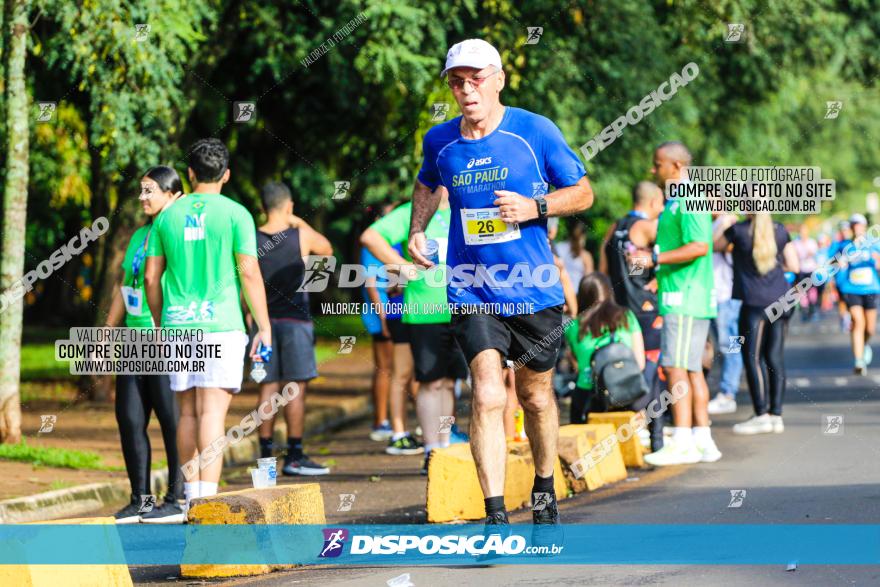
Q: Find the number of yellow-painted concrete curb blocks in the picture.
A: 5